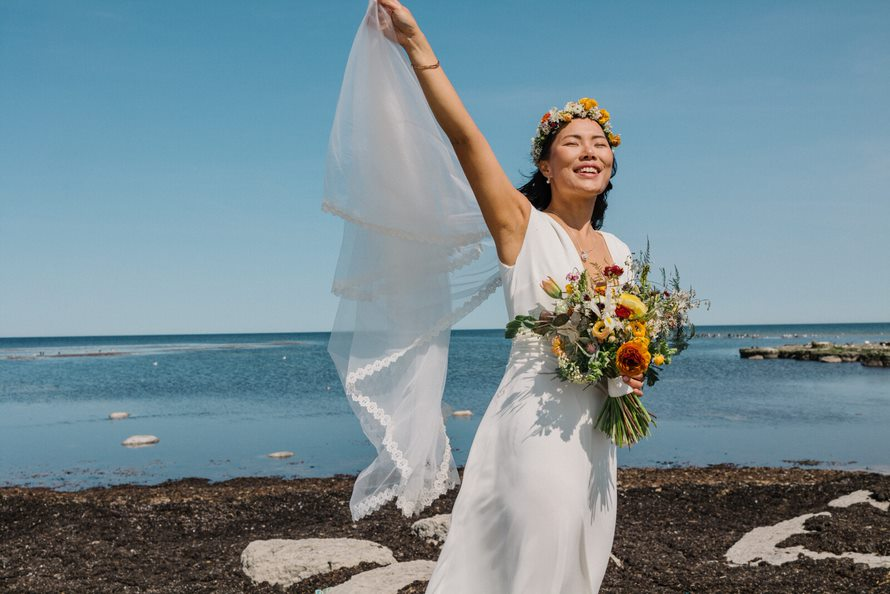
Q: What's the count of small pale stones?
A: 4